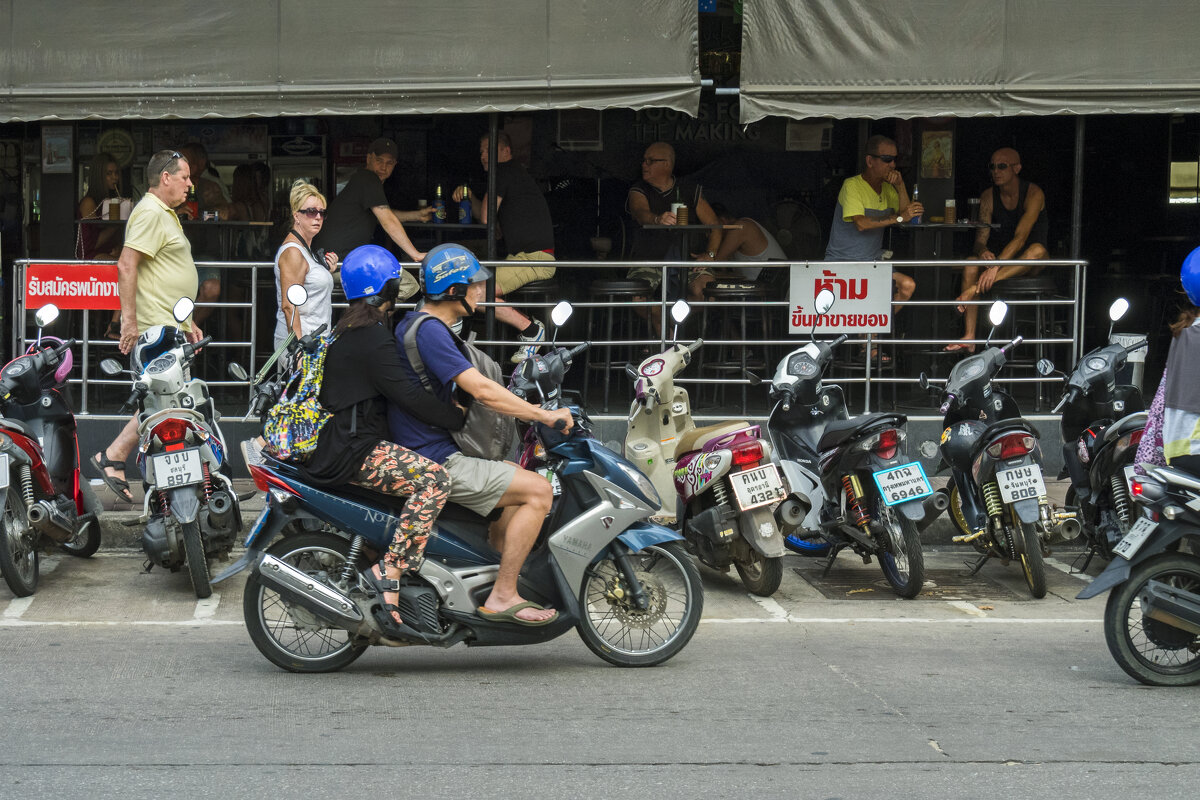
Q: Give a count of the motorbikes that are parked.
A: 8